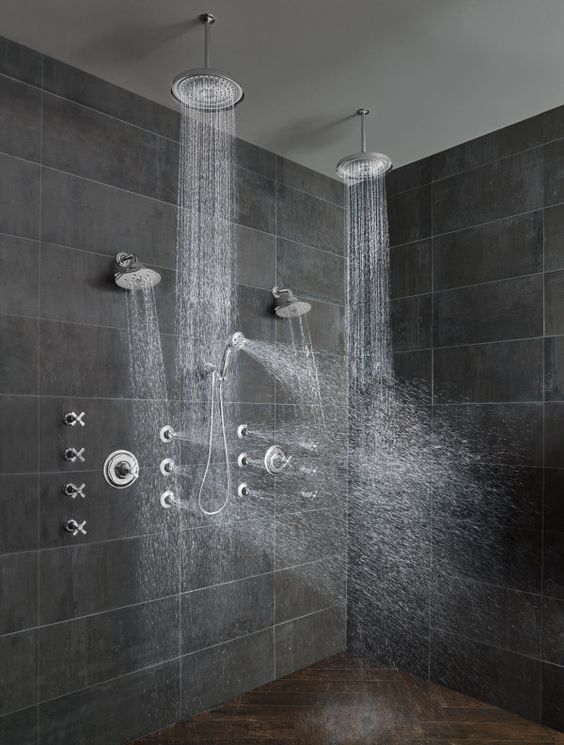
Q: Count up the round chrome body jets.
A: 6